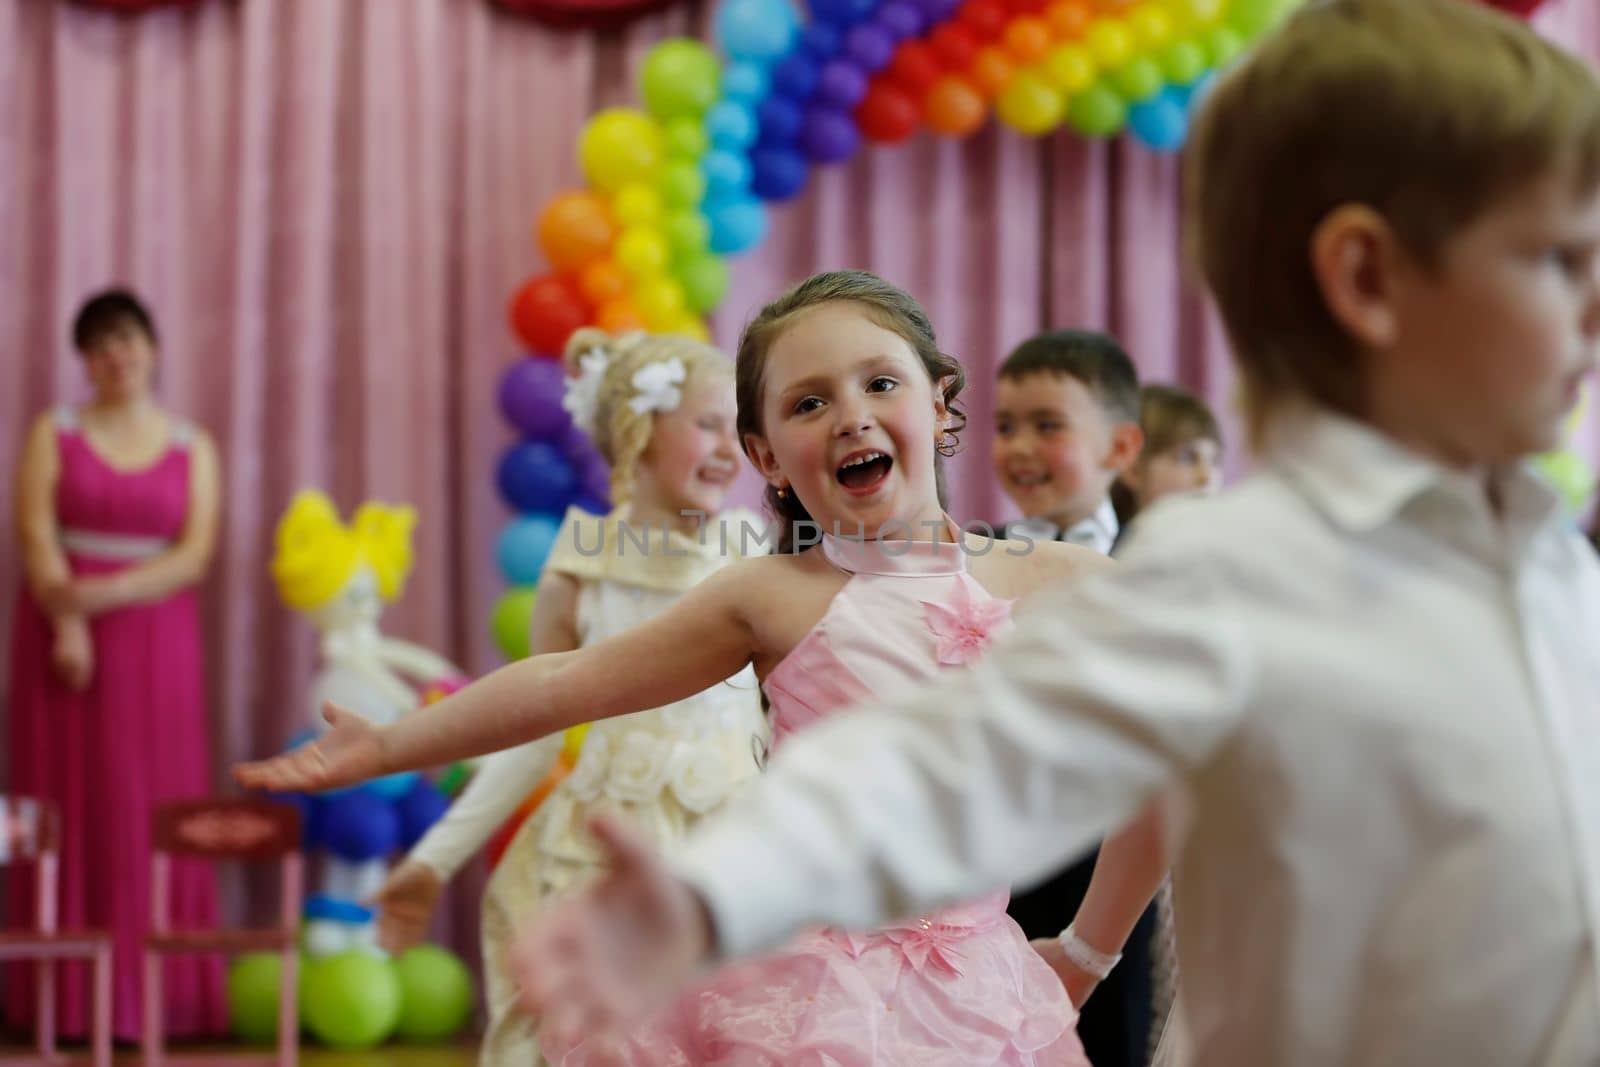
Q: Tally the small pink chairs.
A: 2